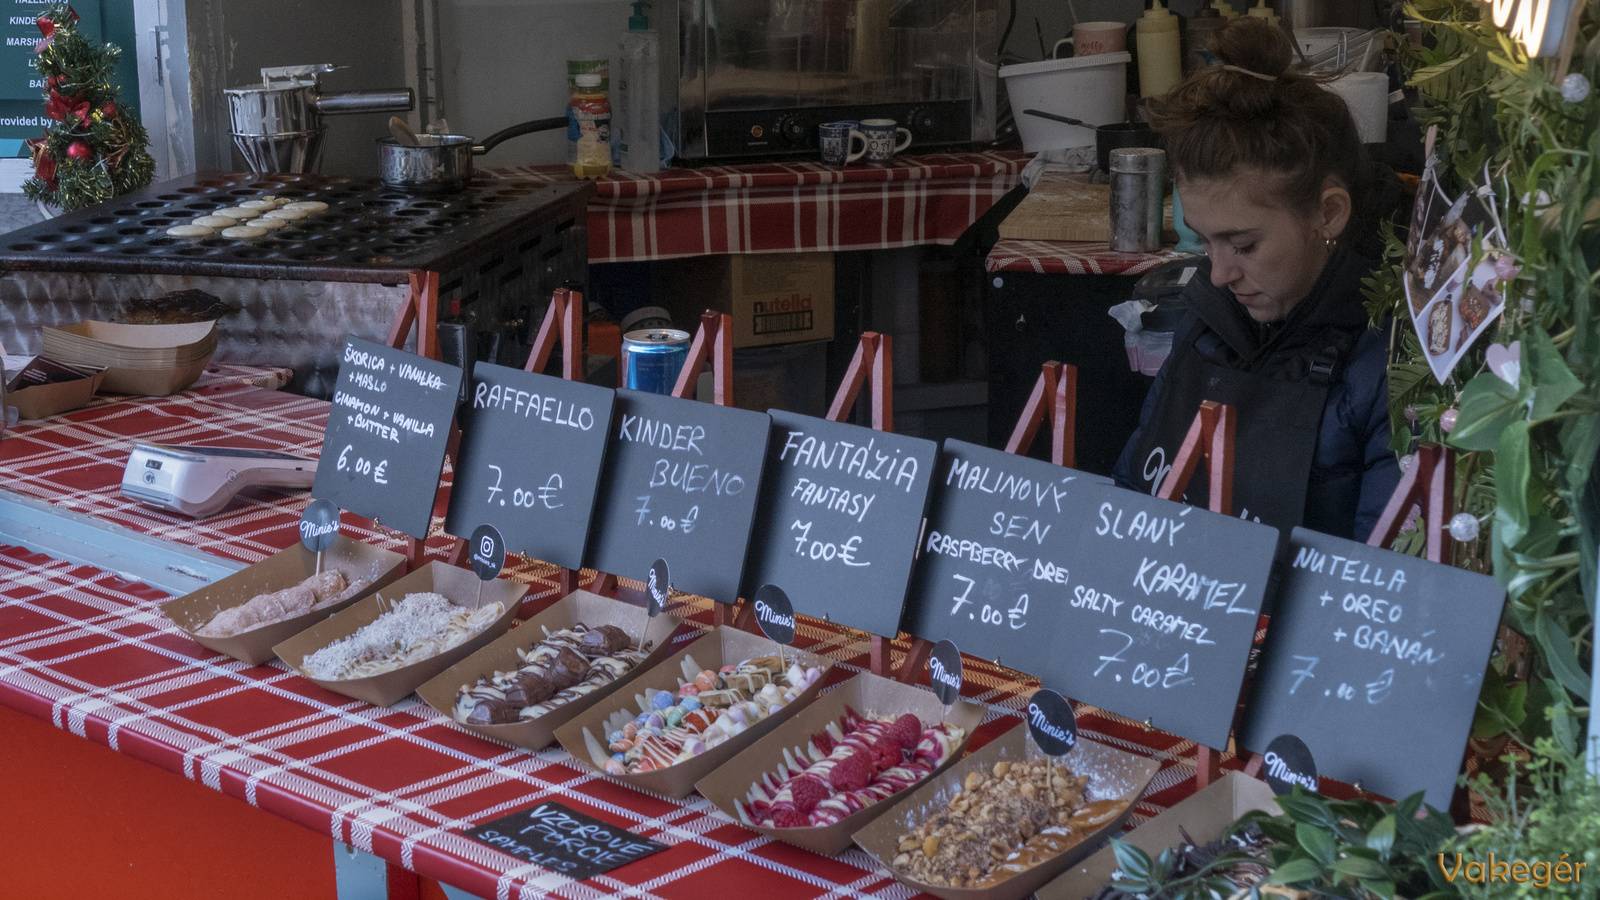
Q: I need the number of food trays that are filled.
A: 7